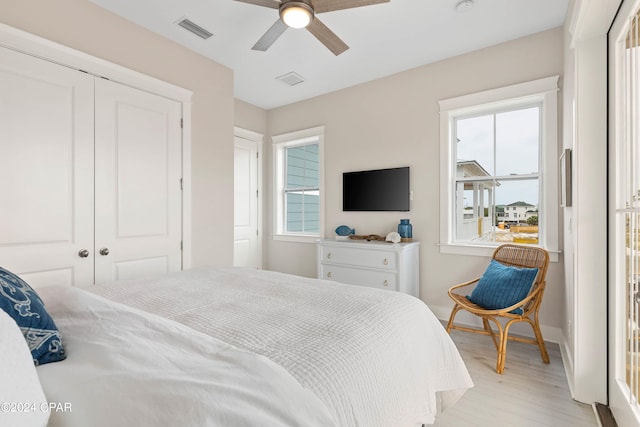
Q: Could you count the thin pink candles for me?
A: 0